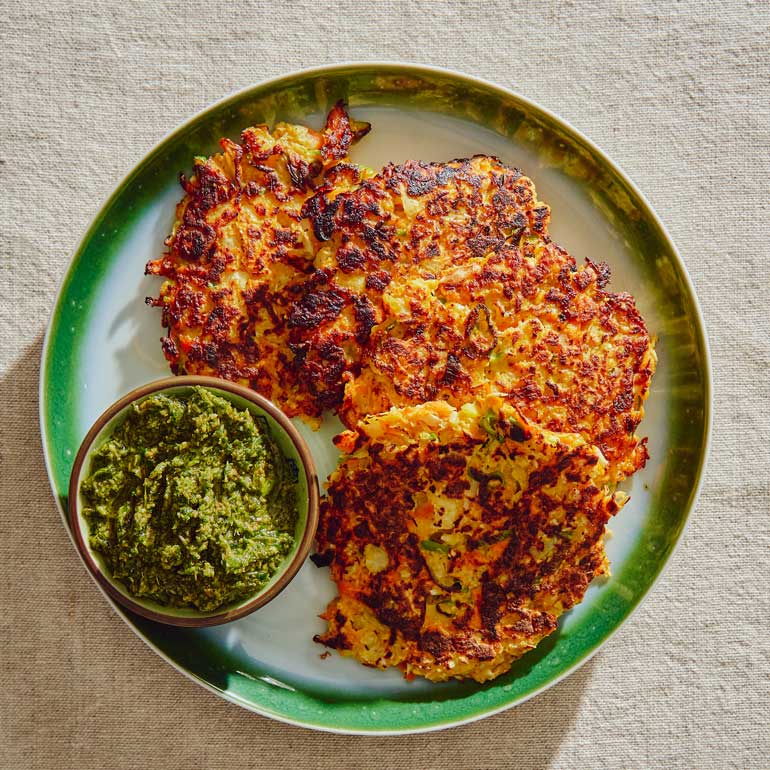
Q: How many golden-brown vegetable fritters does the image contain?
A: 4